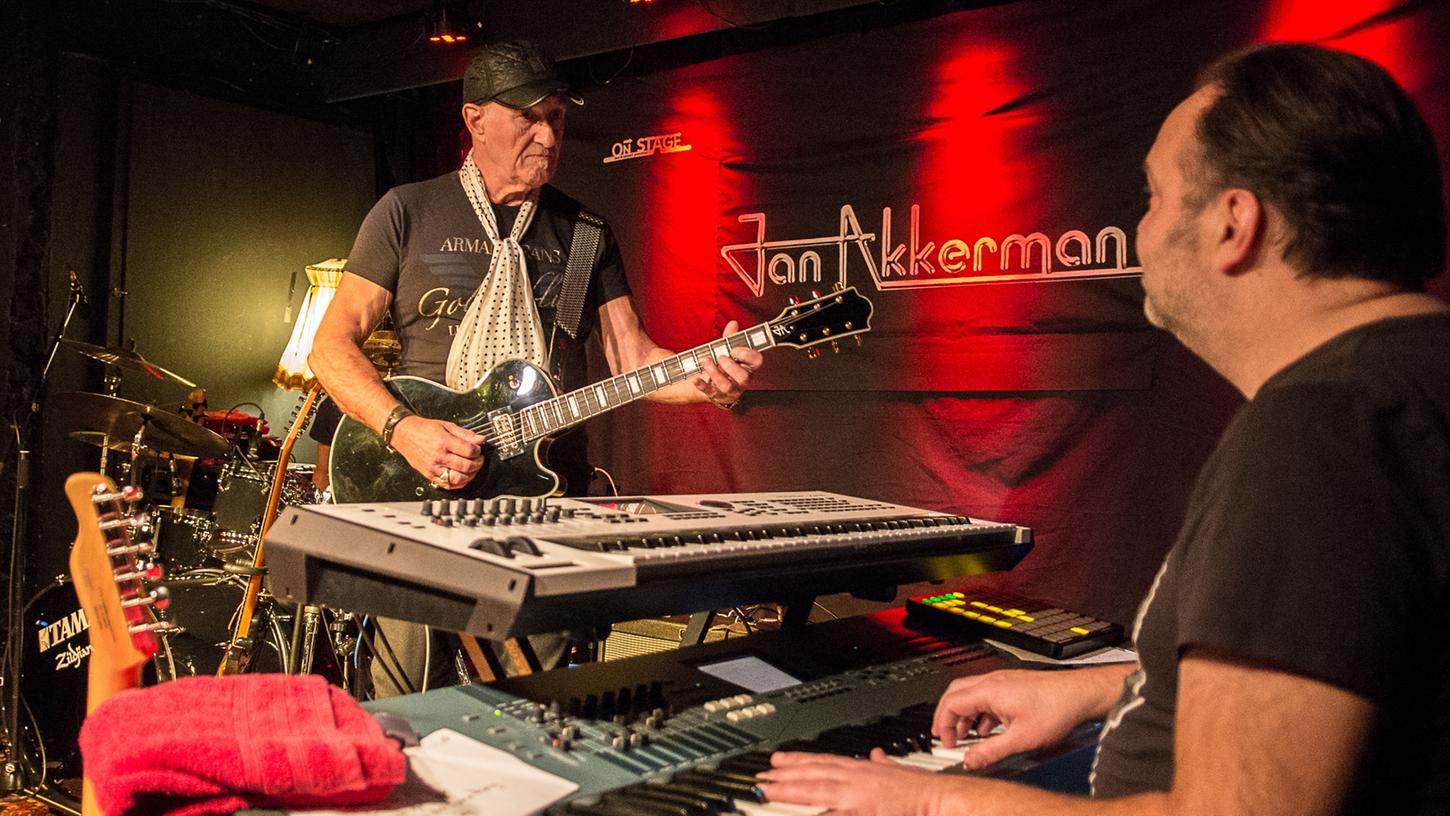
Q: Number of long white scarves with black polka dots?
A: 1